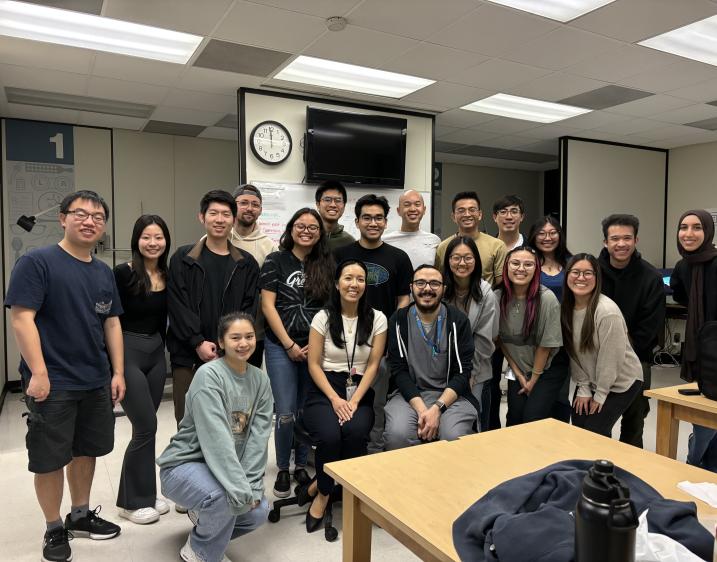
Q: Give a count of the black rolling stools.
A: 1